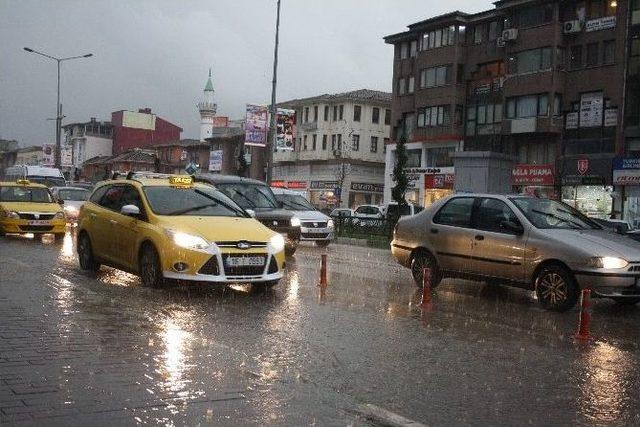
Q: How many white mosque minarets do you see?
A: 1